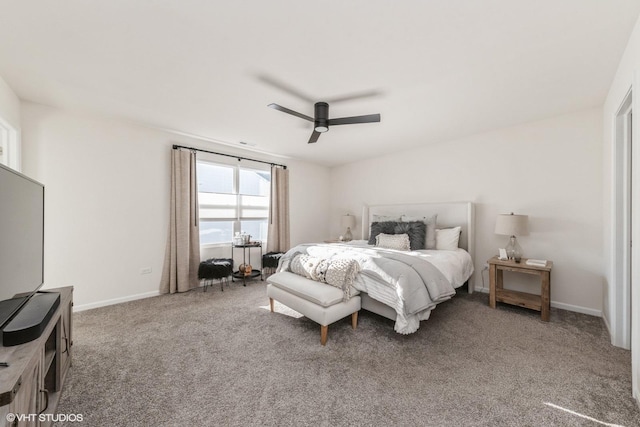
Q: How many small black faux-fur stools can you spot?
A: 2